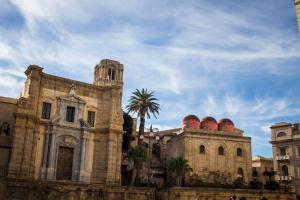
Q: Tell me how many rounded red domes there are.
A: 3